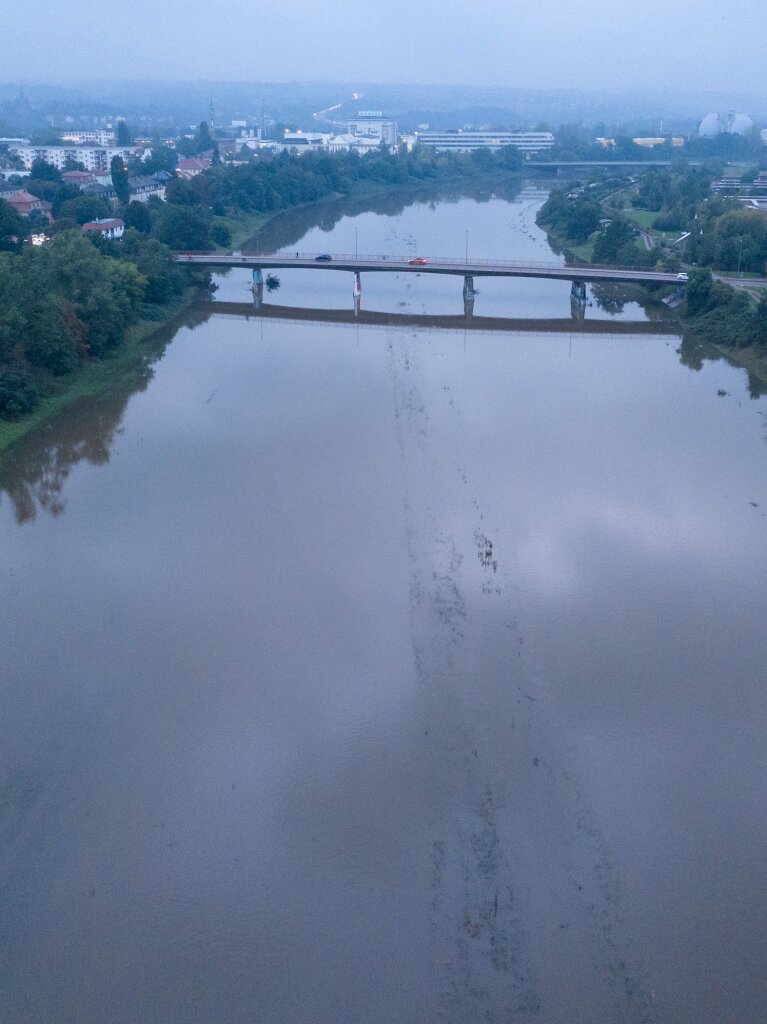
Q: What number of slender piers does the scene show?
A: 4